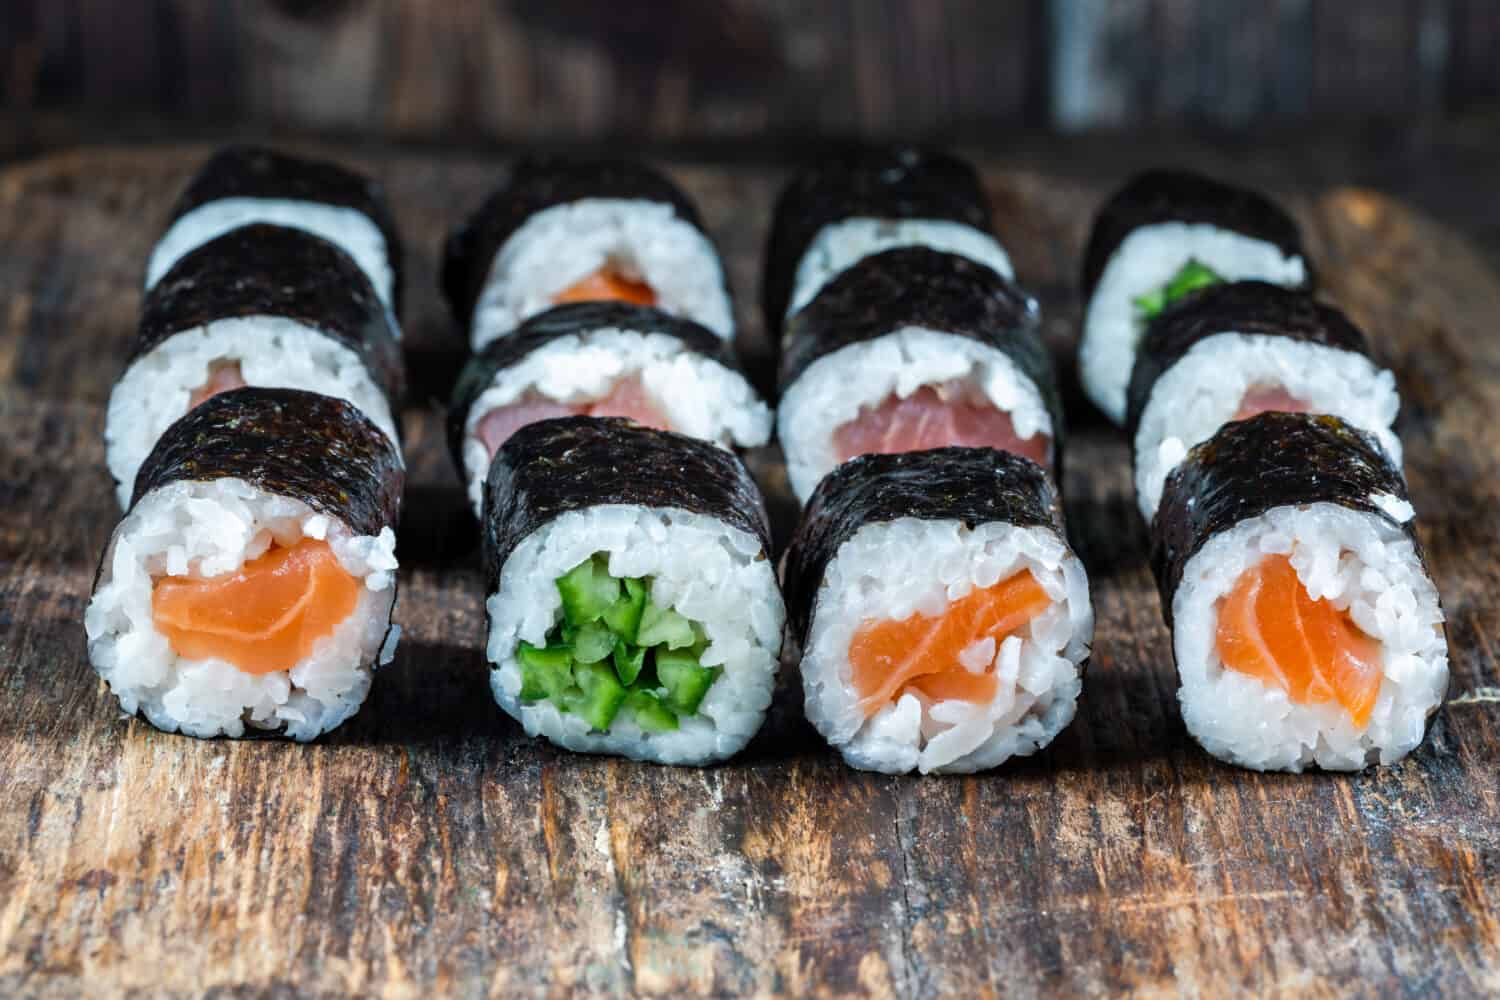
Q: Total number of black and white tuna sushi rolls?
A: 4